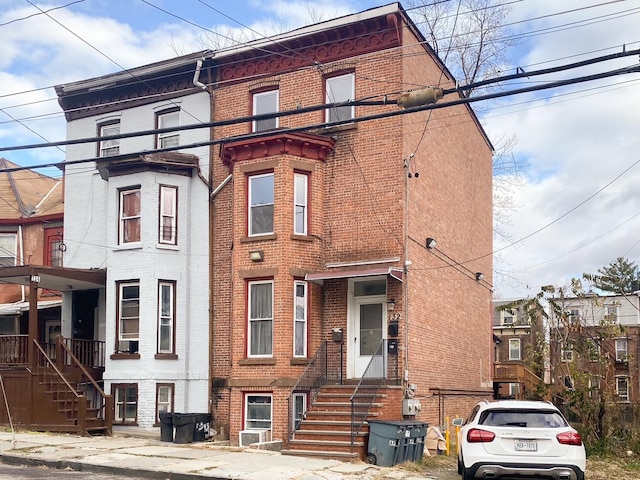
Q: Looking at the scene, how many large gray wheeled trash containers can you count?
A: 4